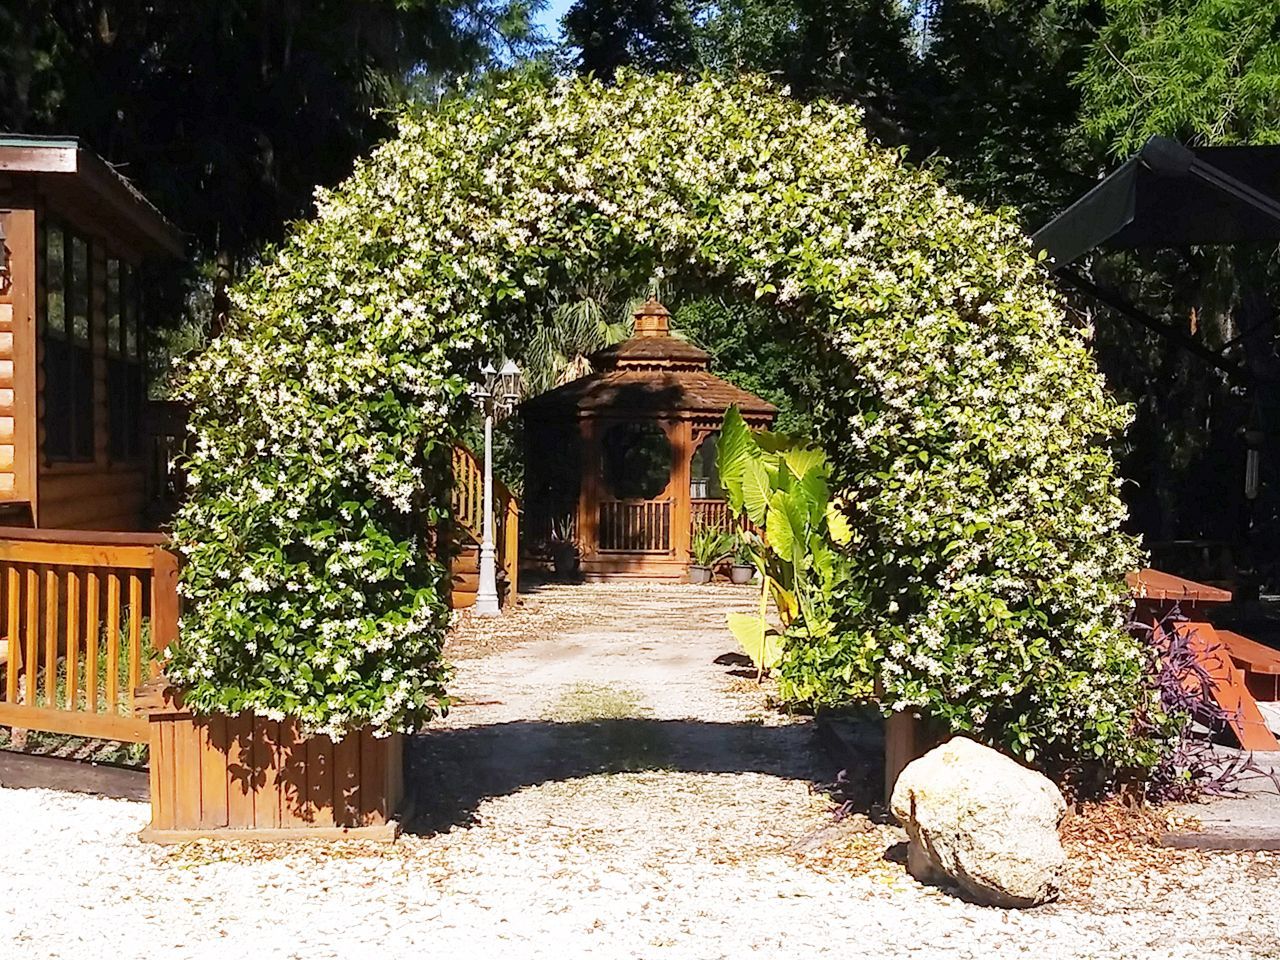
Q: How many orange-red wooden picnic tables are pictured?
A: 1